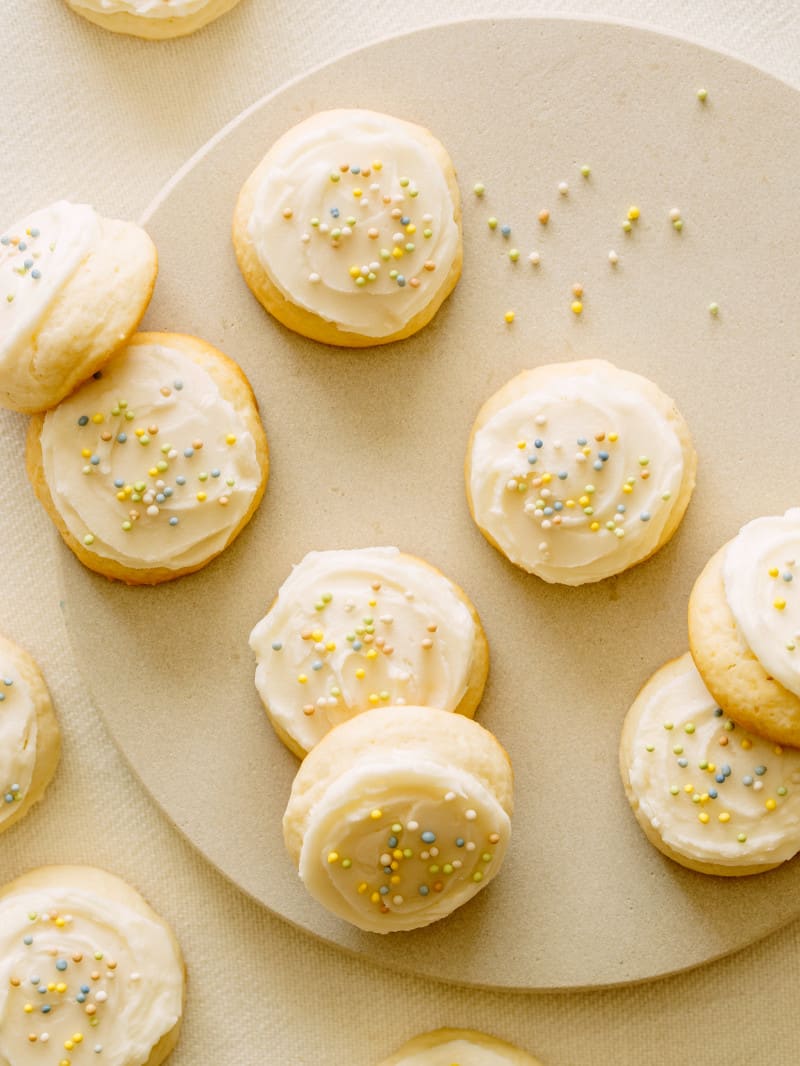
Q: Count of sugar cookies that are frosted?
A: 12